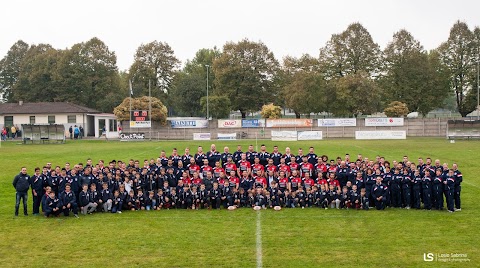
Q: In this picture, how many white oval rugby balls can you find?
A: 3